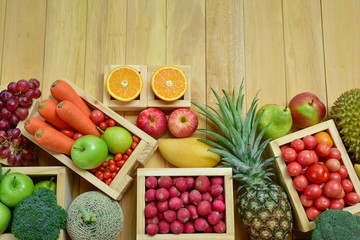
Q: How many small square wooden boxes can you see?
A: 2